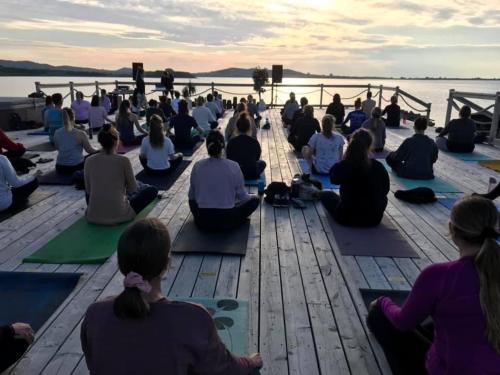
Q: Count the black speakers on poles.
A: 2